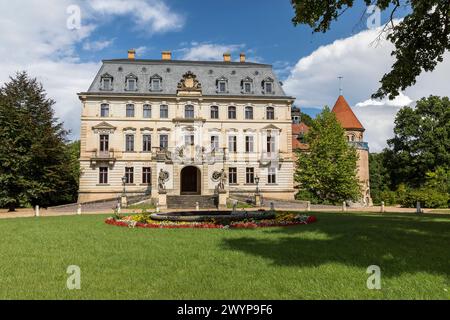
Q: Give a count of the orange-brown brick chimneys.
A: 4